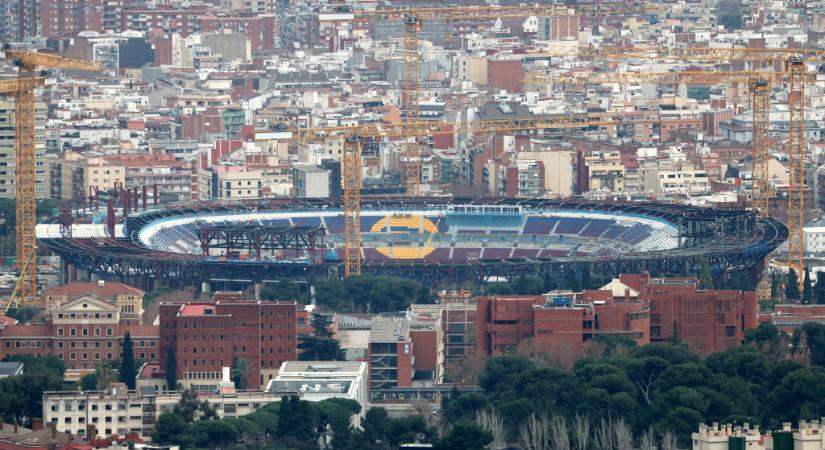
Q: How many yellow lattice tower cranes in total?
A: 6